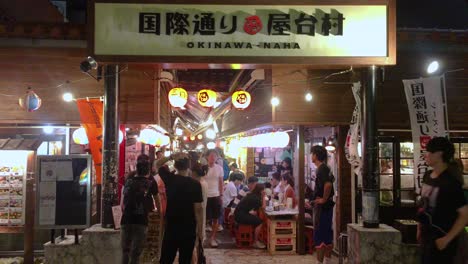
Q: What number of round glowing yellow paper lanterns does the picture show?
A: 3